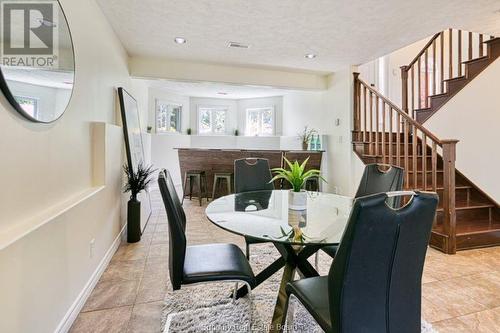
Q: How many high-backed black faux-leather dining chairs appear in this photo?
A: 4